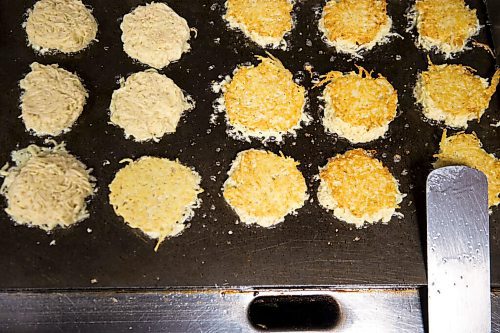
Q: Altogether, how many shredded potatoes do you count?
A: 15